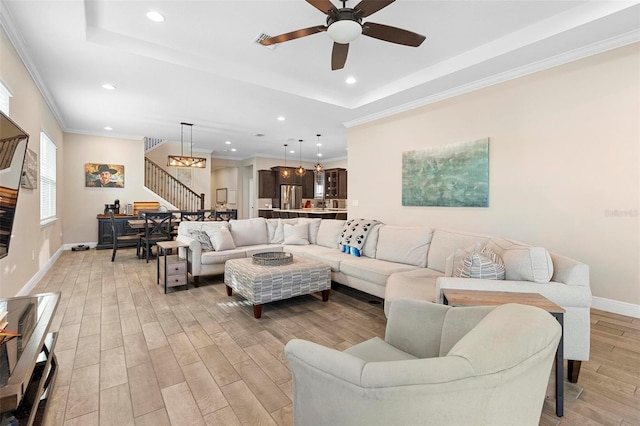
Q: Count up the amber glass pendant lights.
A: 3